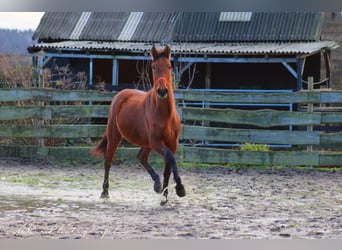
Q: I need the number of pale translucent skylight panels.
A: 3